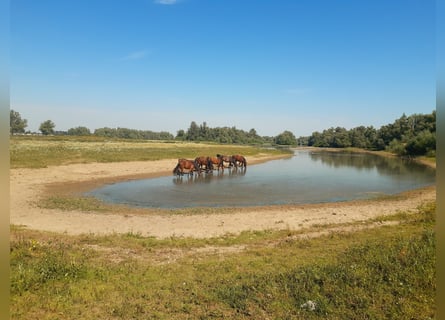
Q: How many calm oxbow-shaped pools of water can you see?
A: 1